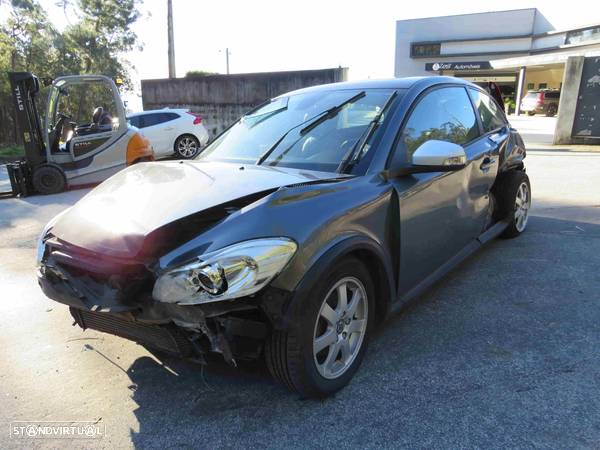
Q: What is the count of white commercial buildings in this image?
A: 1